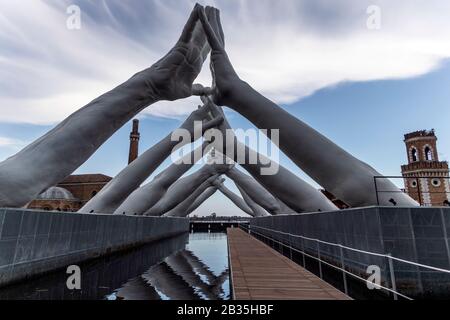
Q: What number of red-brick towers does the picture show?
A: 2